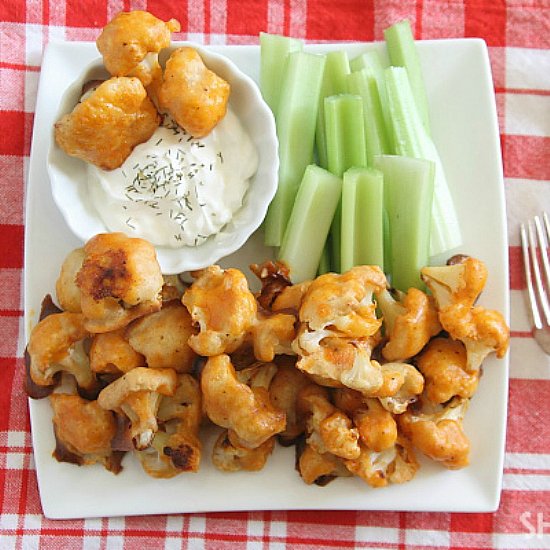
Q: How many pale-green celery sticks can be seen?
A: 11